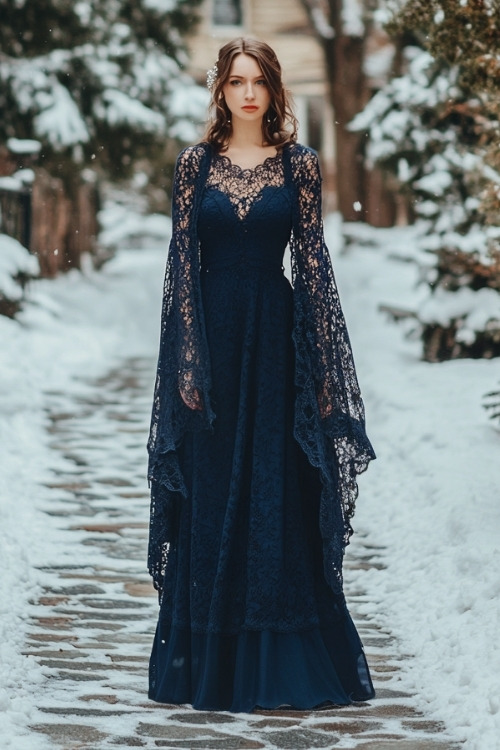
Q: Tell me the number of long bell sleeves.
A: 2